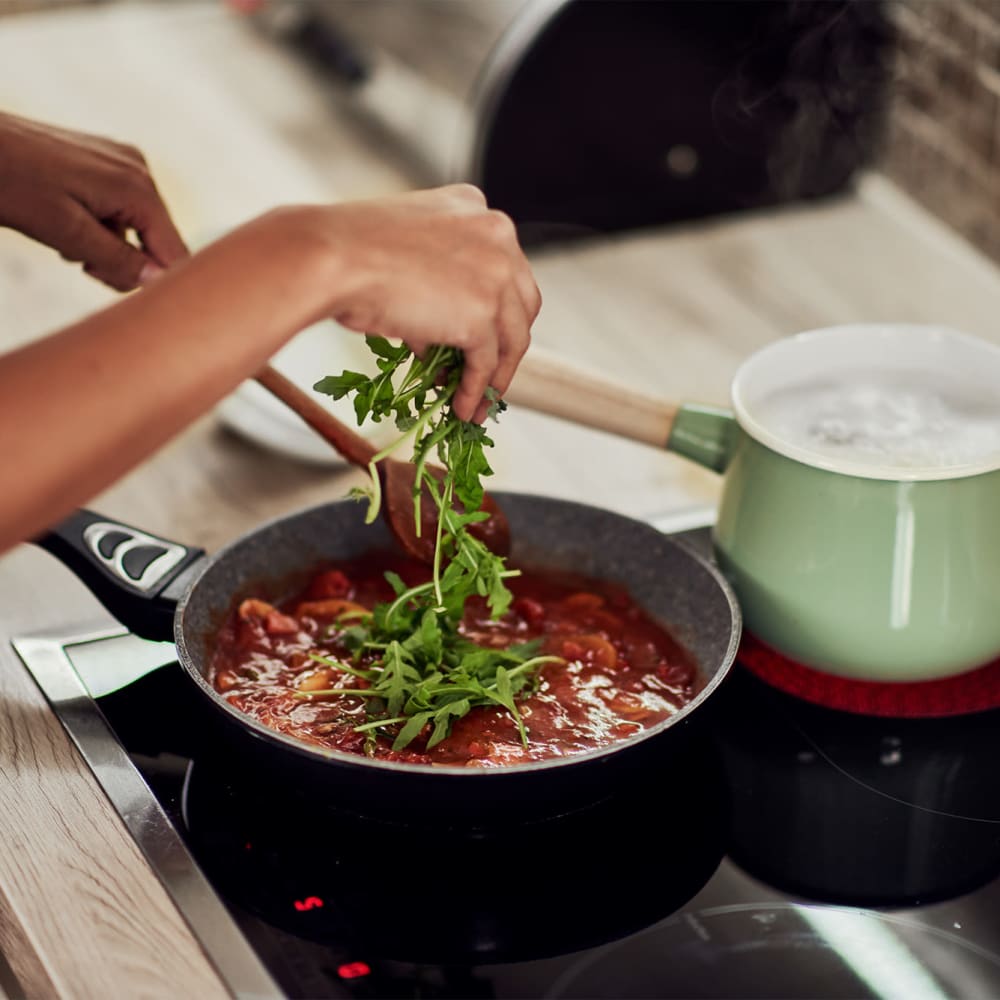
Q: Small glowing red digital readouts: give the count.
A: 2